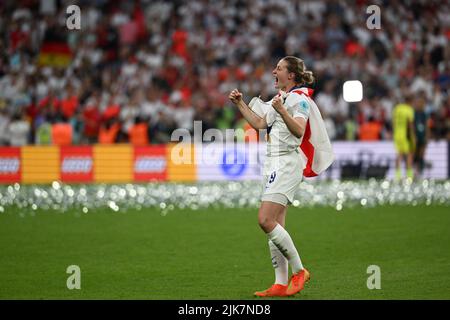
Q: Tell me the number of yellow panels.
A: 3